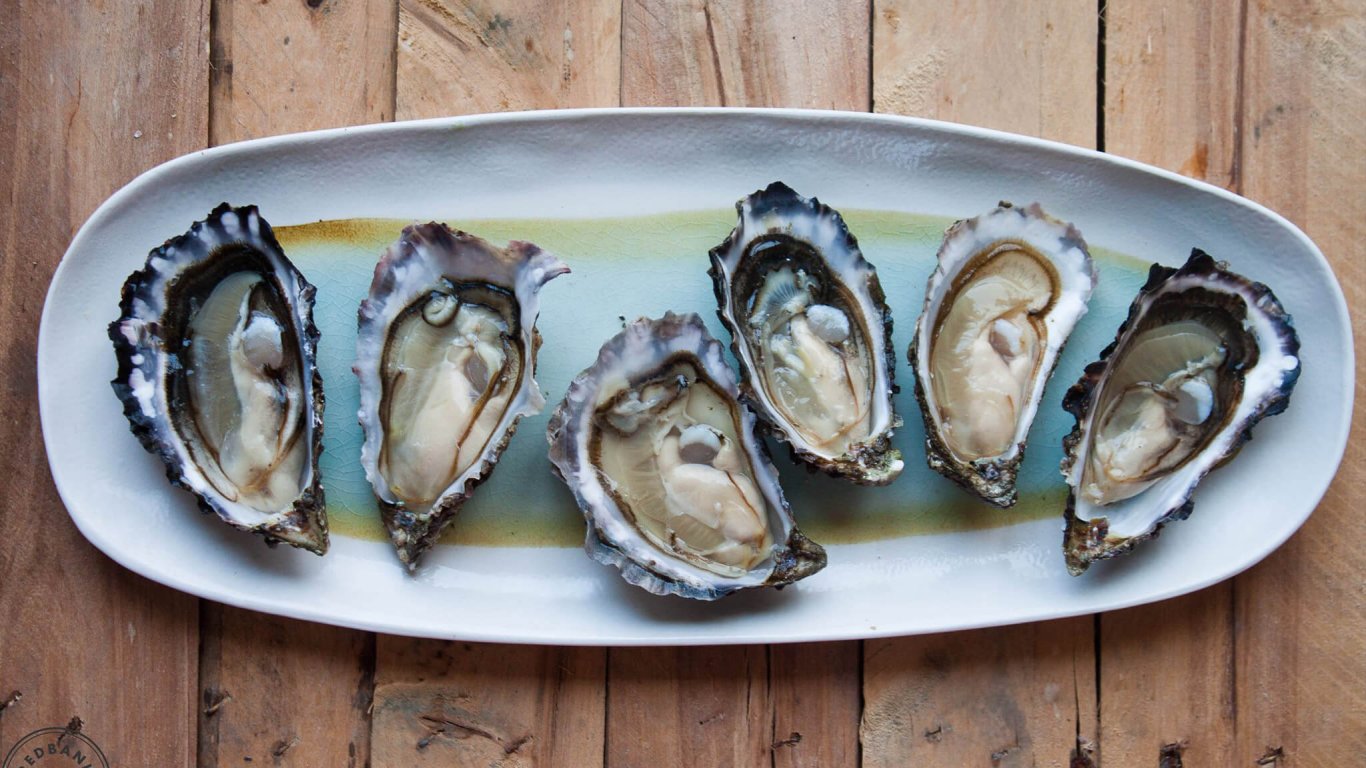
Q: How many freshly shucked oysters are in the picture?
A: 6